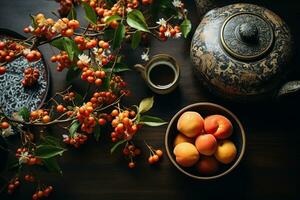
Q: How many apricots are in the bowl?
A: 7